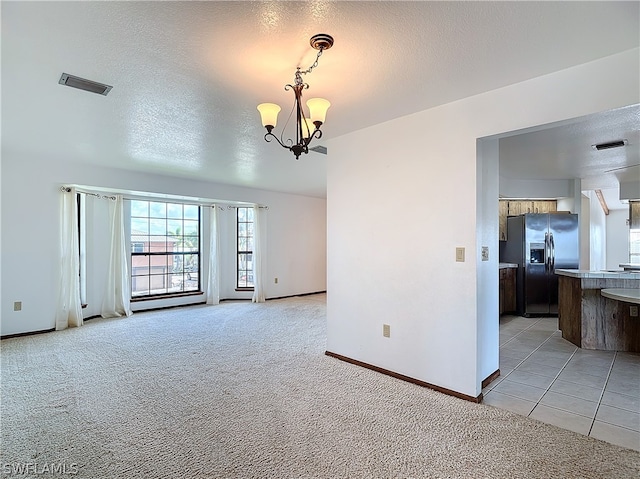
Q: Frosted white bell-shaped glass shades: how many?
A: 3